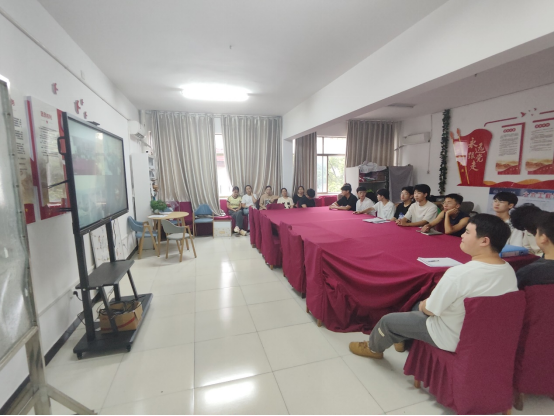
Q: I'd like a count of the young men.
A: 11